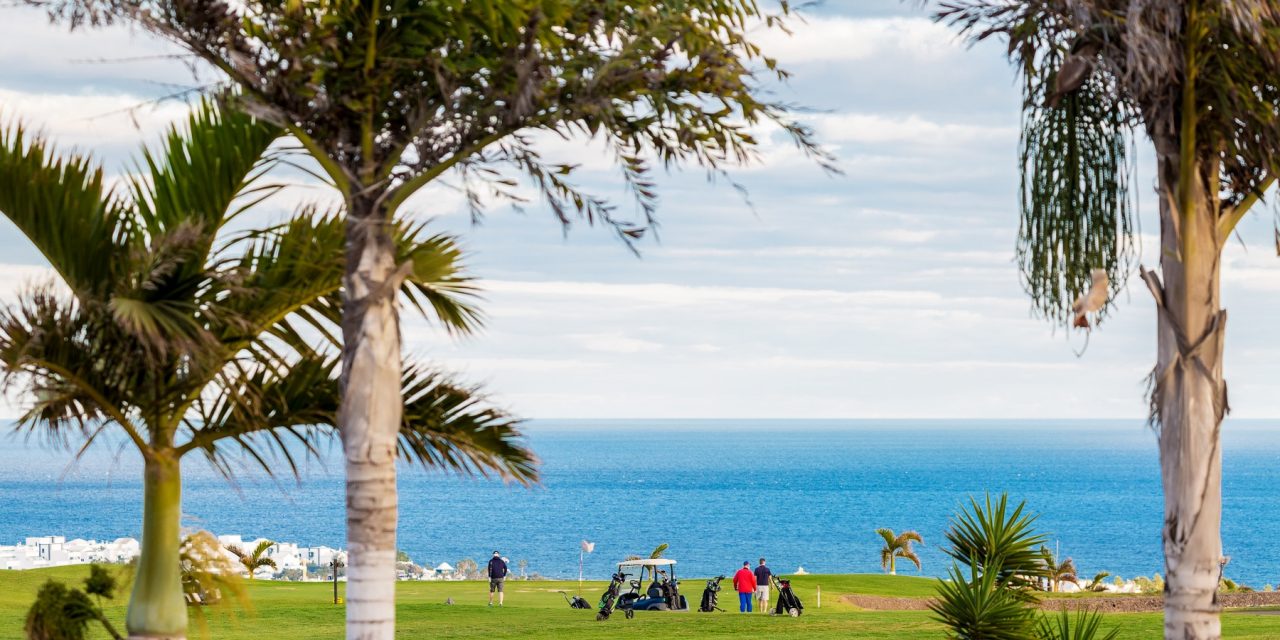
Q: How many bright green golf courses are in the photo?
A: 1